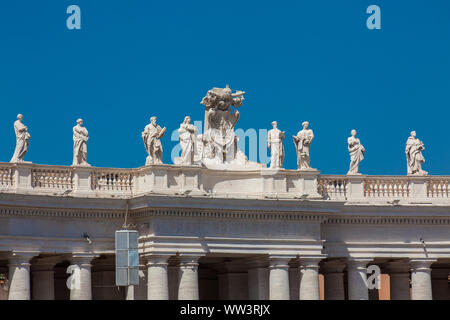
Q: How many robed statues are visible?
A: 8